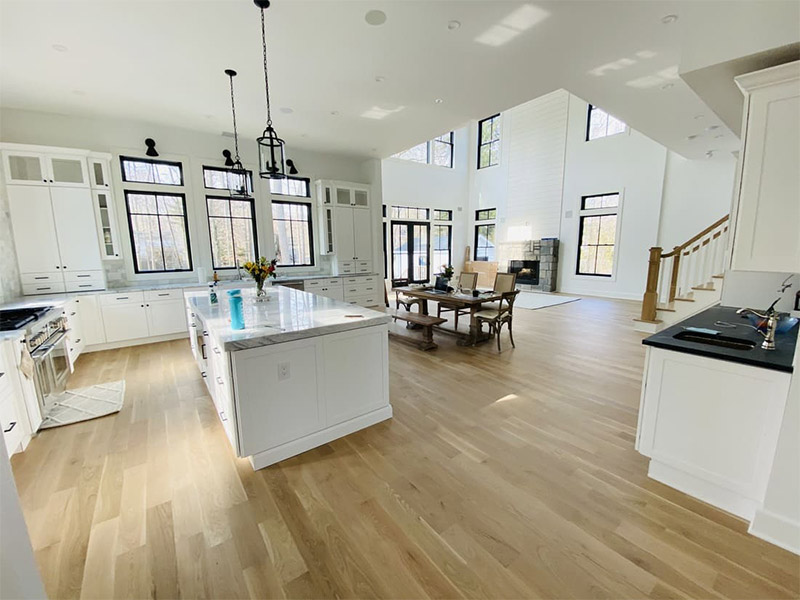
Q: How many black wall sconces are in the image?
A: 3